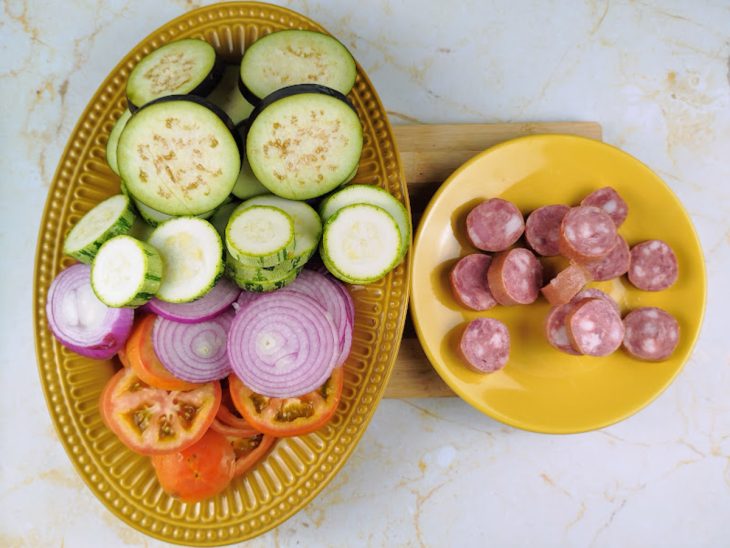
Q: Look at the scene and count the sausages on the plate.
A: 14